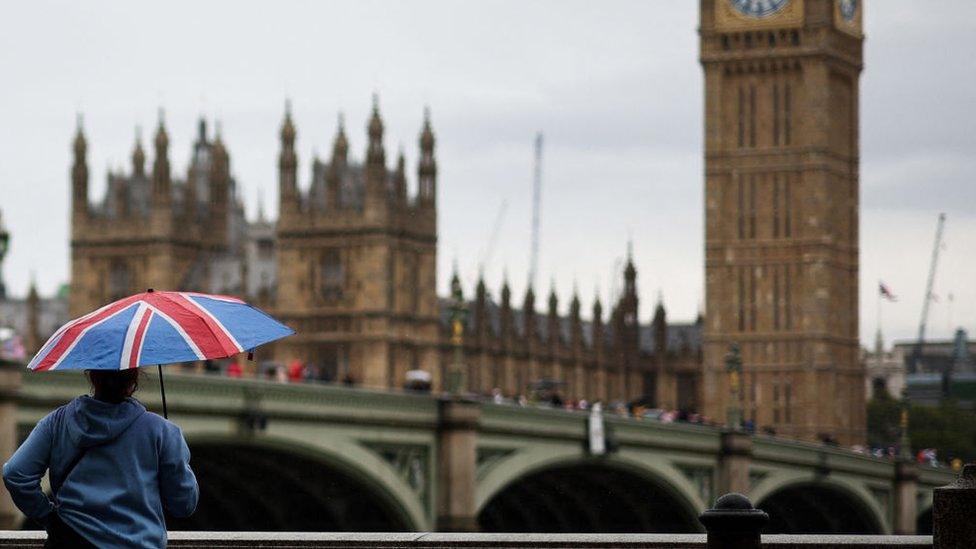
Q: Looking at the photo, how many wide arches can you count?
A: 3